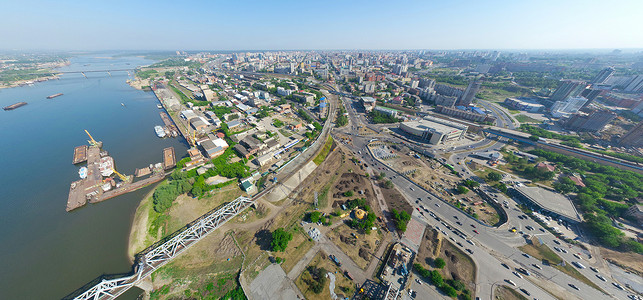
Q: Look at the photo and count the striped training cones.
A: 0